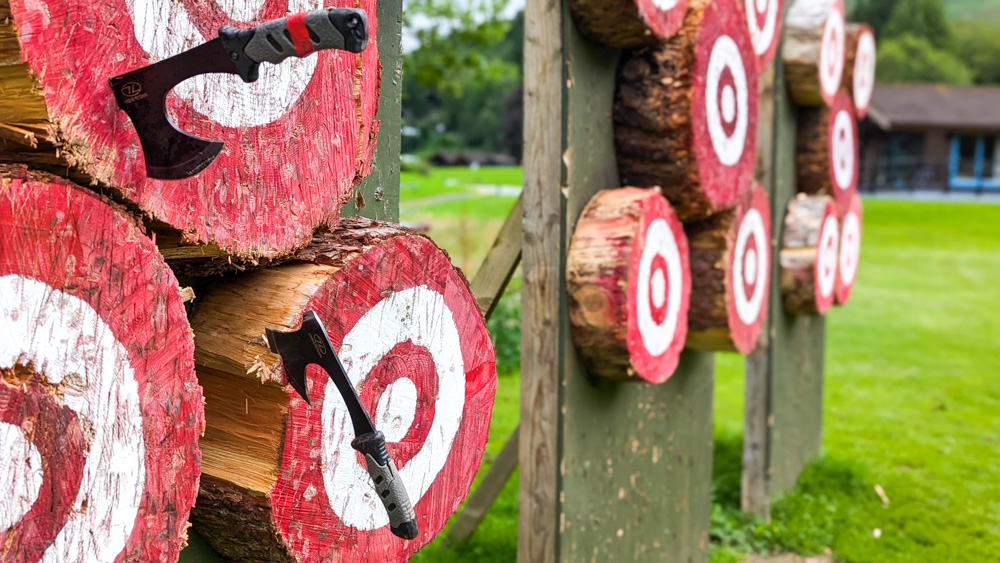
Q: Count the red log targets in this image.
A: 13